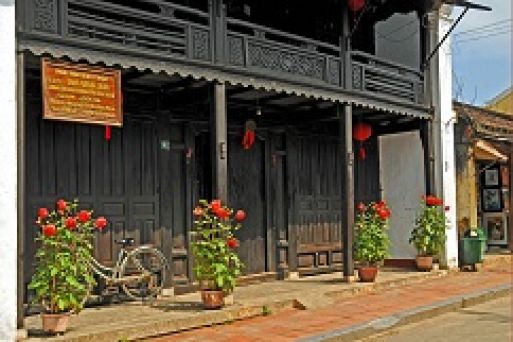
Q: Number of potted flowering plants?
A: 4